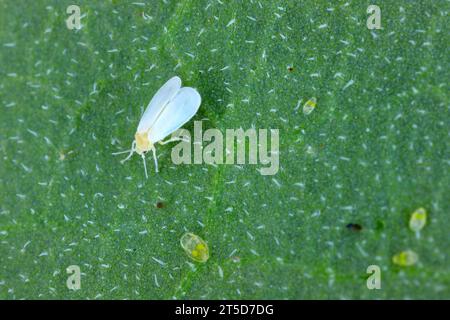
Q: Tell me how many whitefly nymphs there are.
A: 4